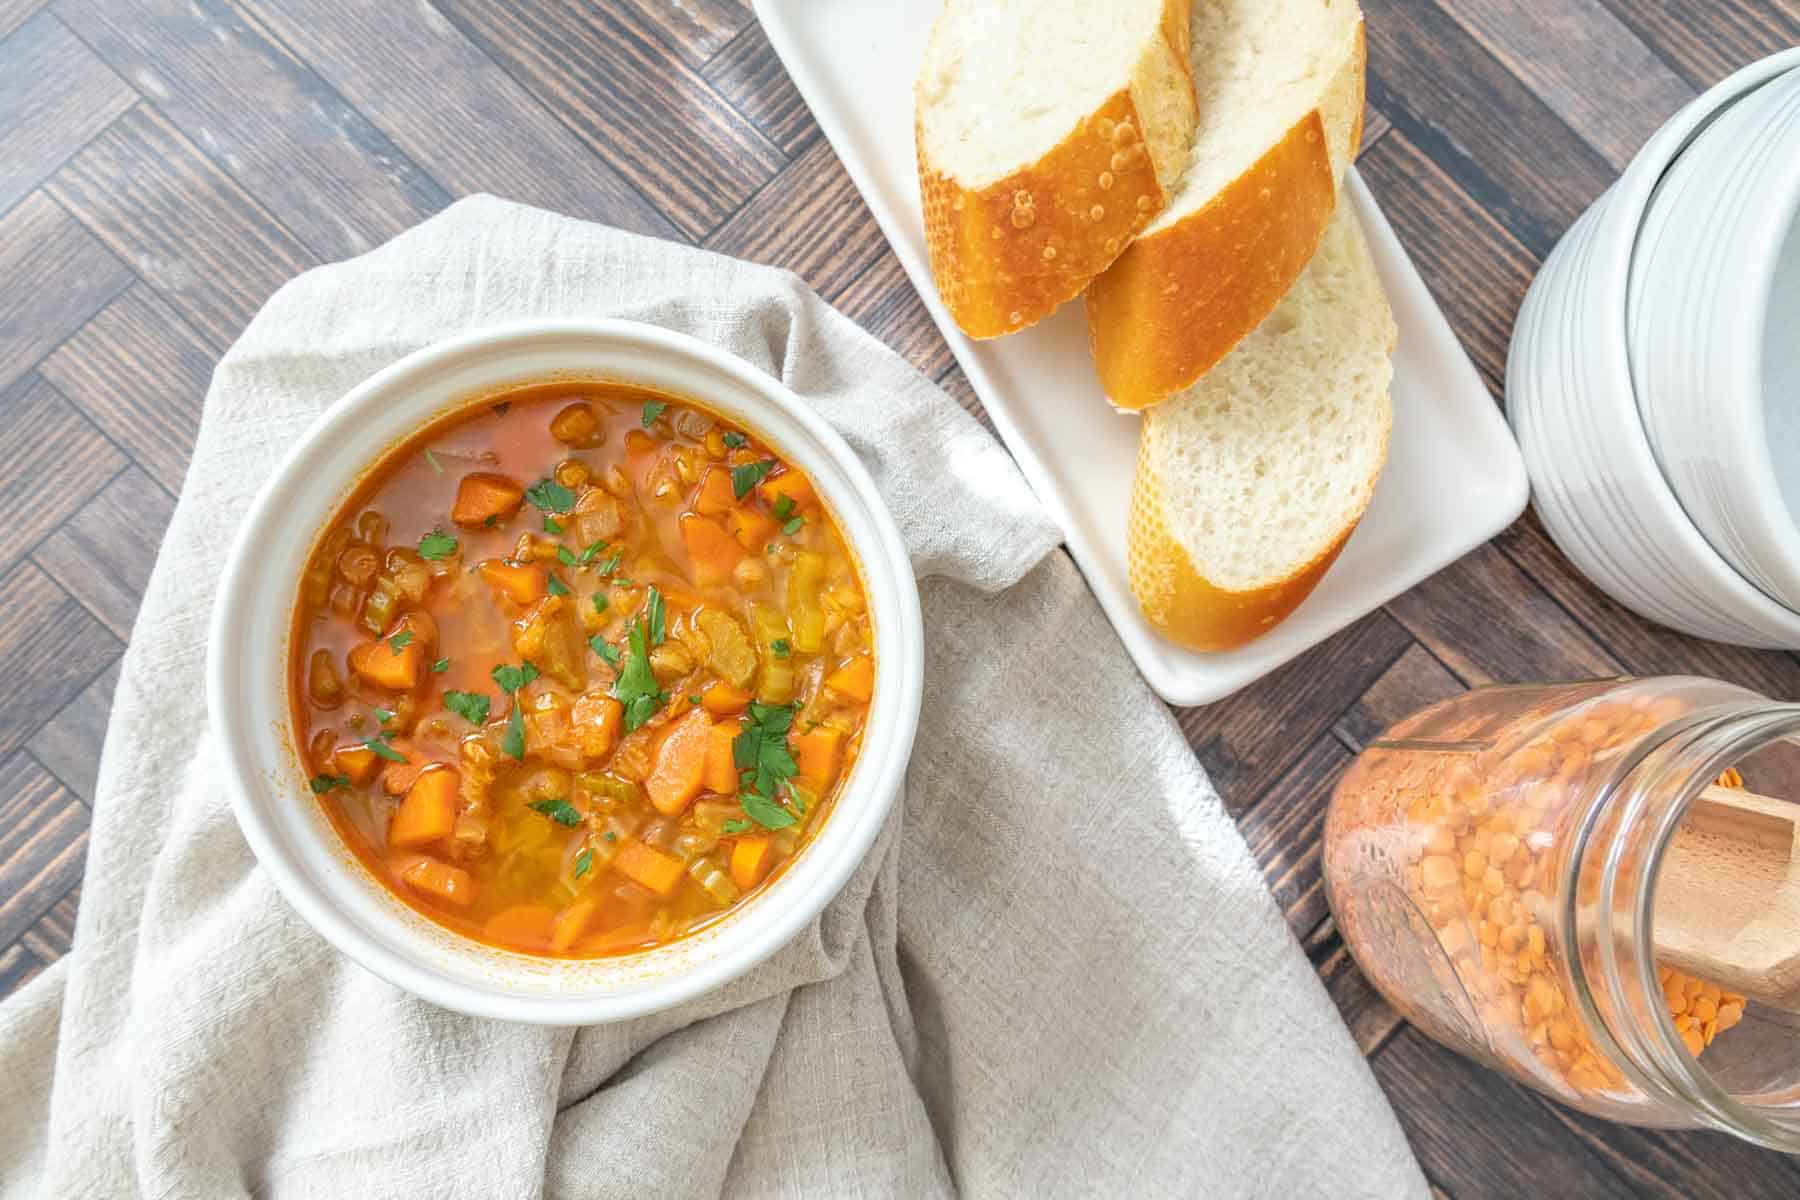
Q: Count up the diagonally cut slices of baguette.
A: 3